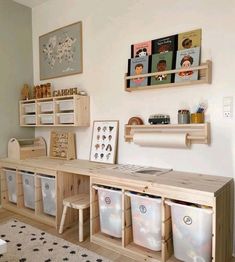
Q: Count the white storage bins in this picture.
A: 12